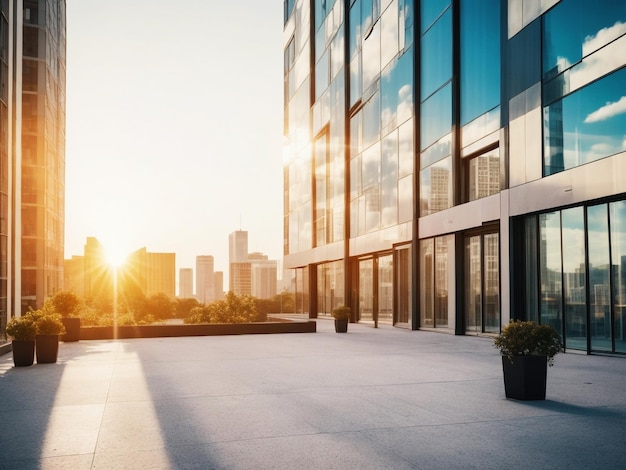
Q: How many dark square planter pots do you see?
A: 5